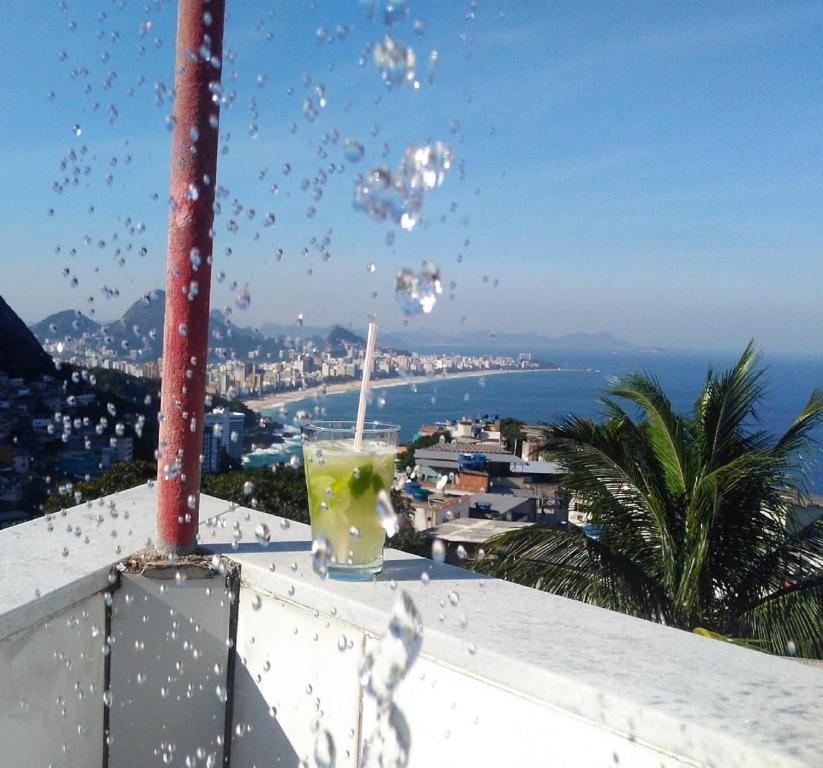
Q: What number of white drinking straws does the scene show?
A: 1